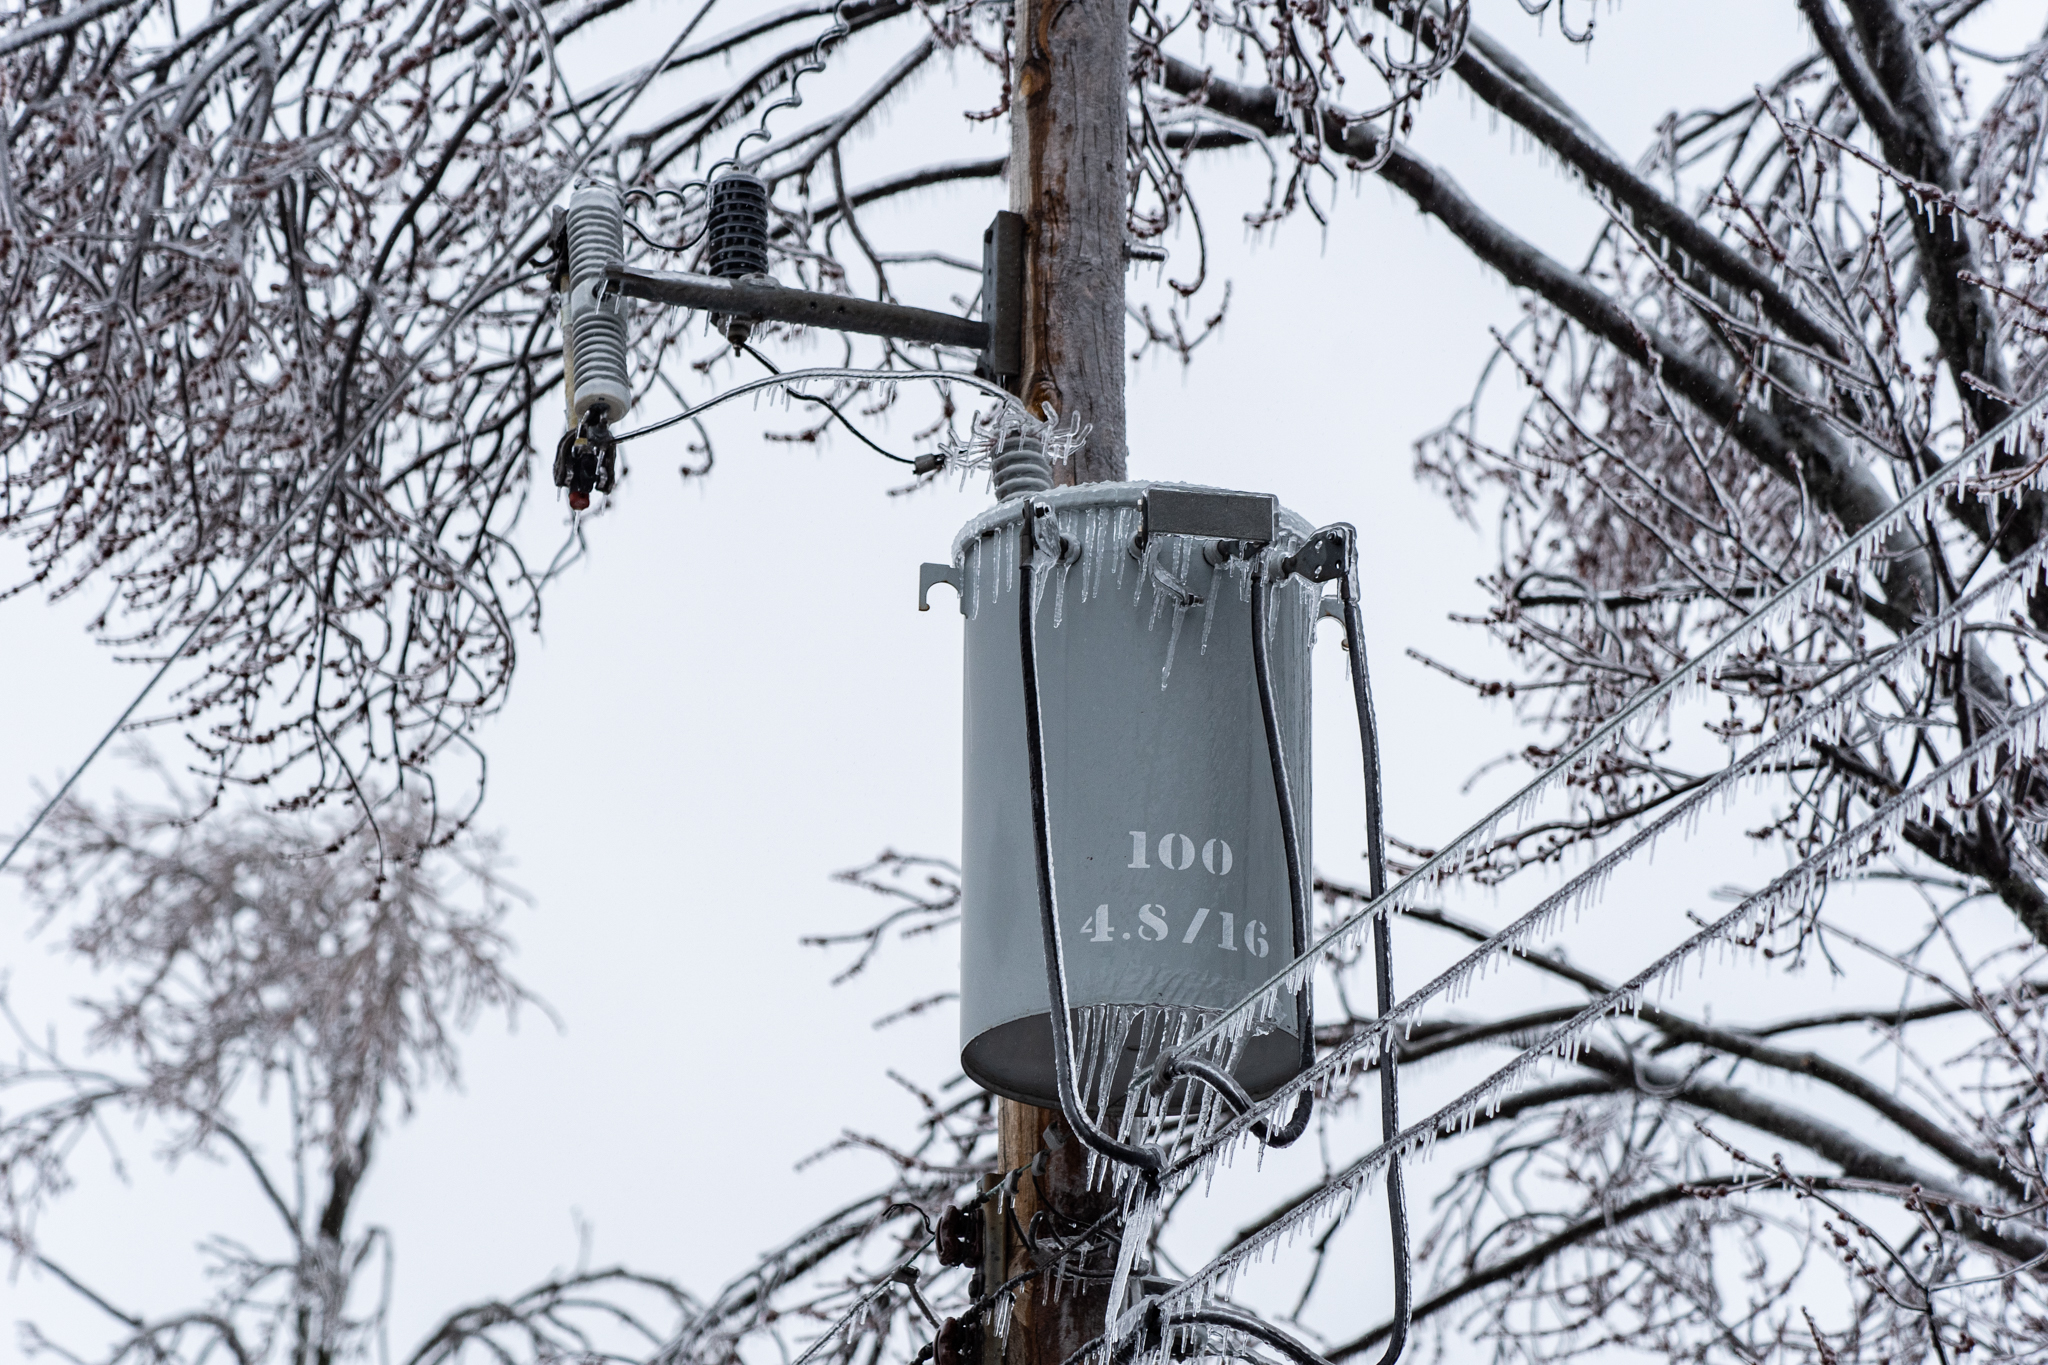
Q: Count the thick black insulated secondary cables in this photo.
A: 3